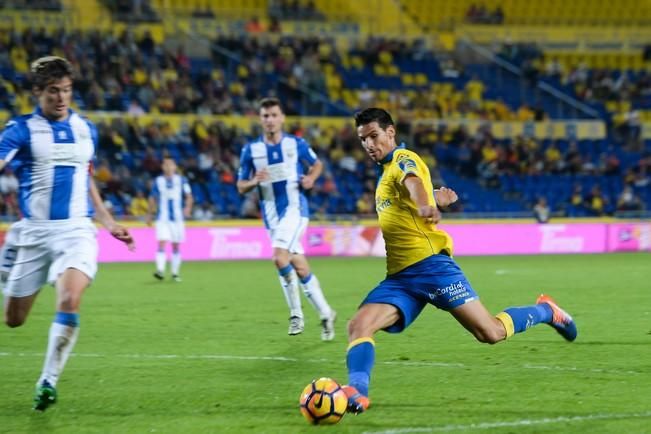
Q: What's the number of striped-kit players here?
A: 3